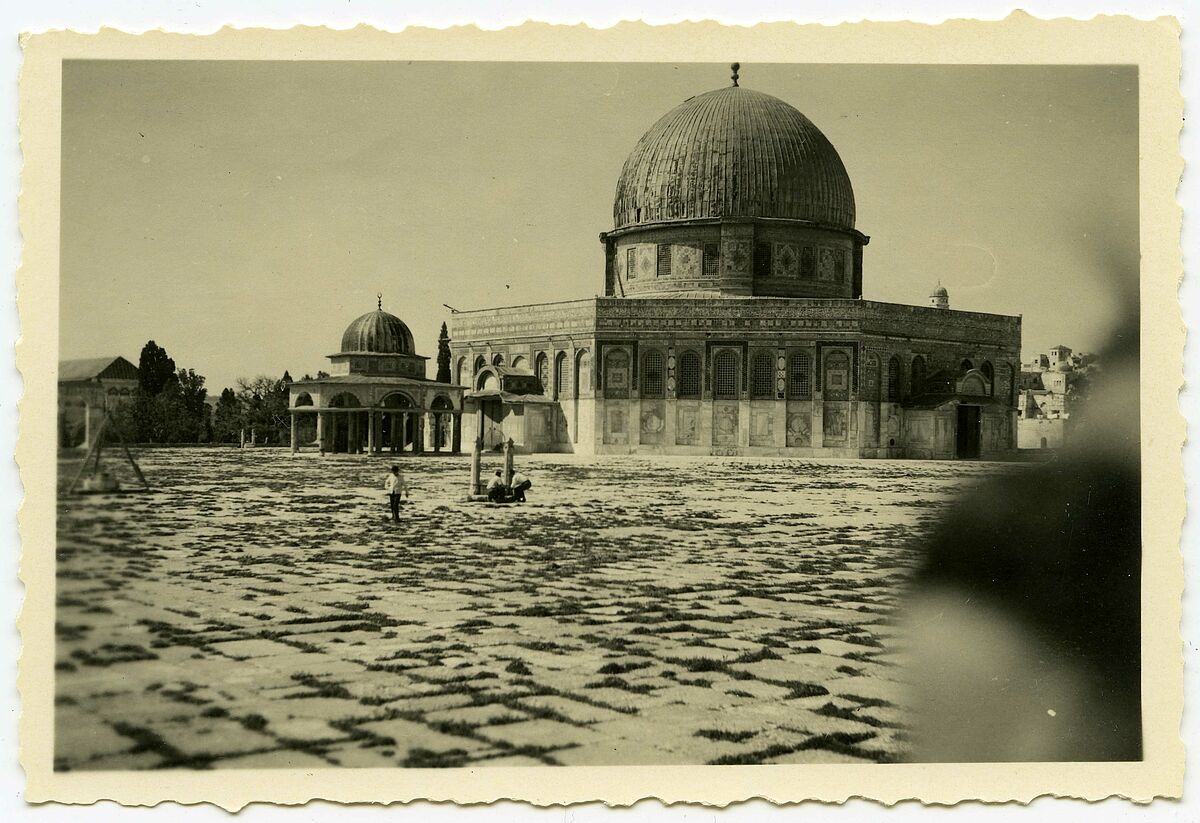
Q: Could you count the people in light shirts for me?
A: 3